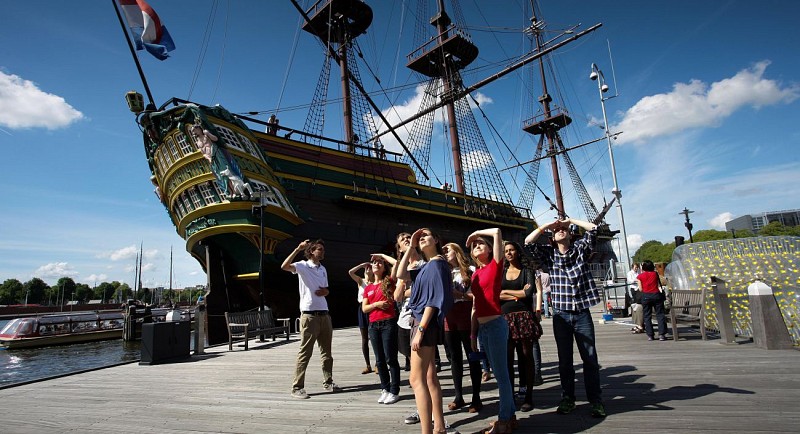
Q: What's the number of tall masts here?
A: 3